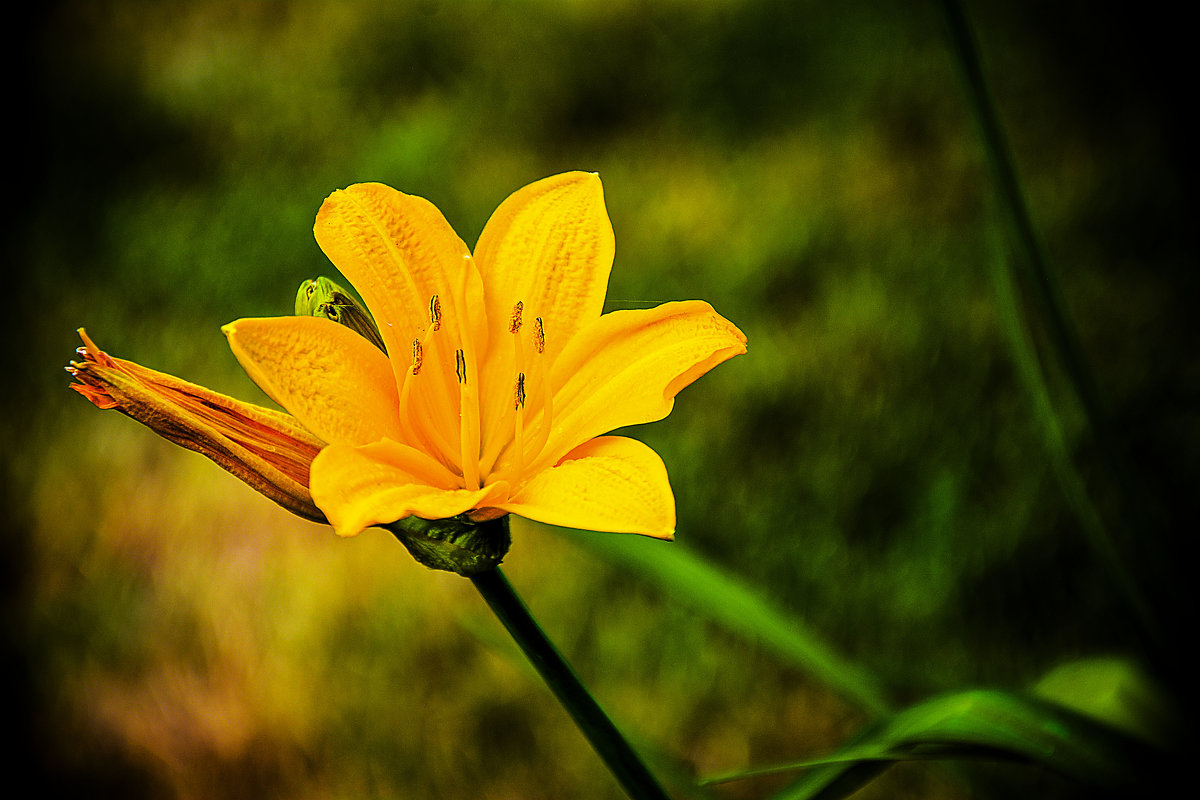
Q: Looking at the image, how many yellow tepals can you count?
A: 6